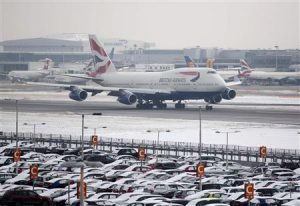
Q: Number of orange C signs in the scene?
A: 8